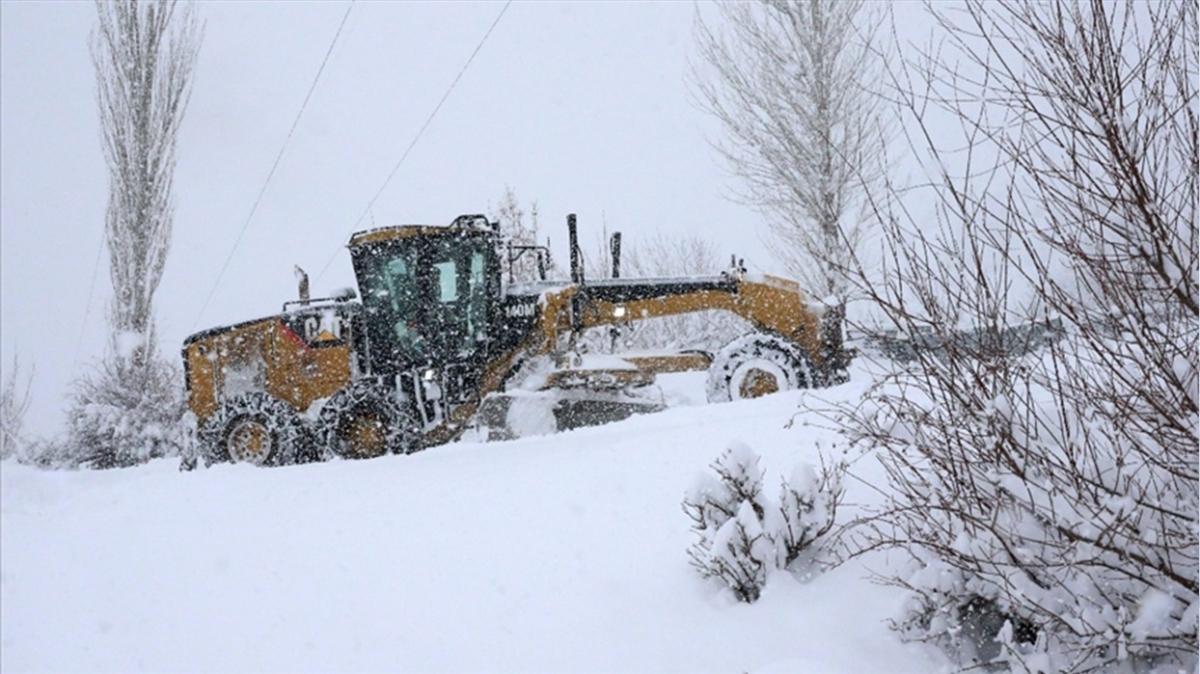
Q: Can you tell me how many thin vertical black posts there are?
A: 2